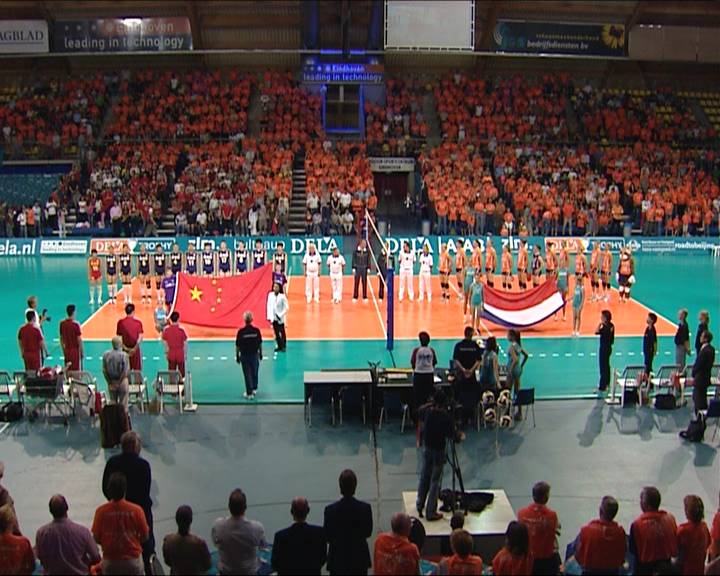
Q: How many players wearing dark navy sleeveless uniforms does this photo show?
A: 11